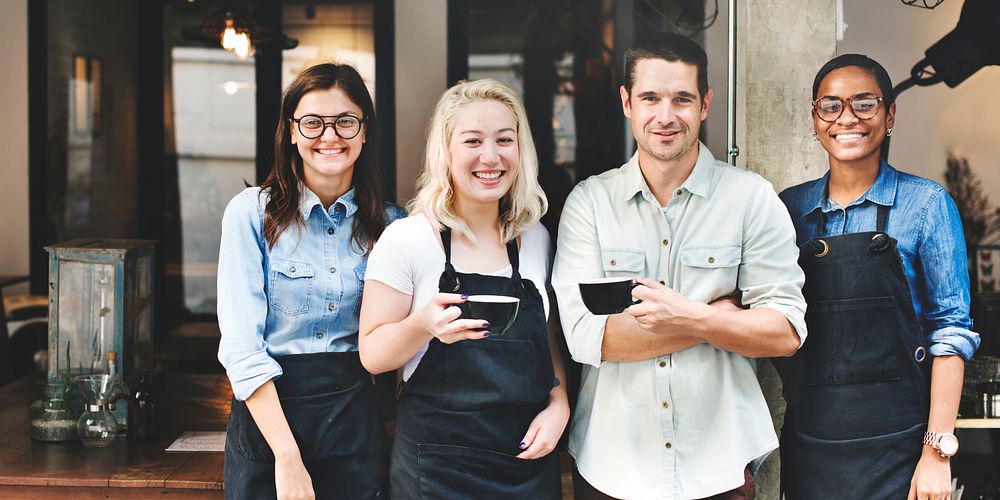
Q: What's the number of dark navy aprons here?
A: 3